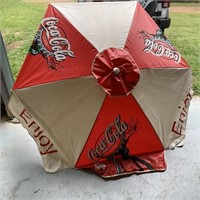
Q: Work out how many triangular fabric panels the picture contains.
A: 6